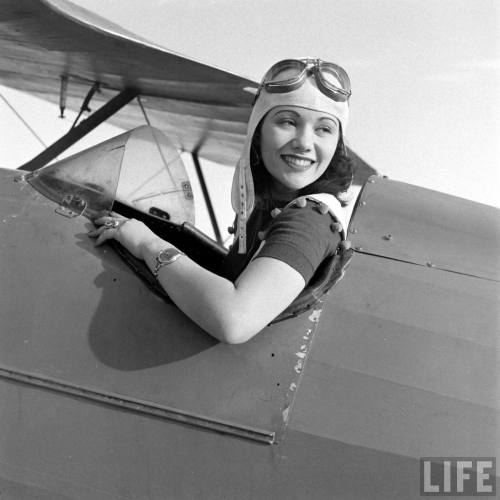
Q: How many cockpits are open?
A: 1